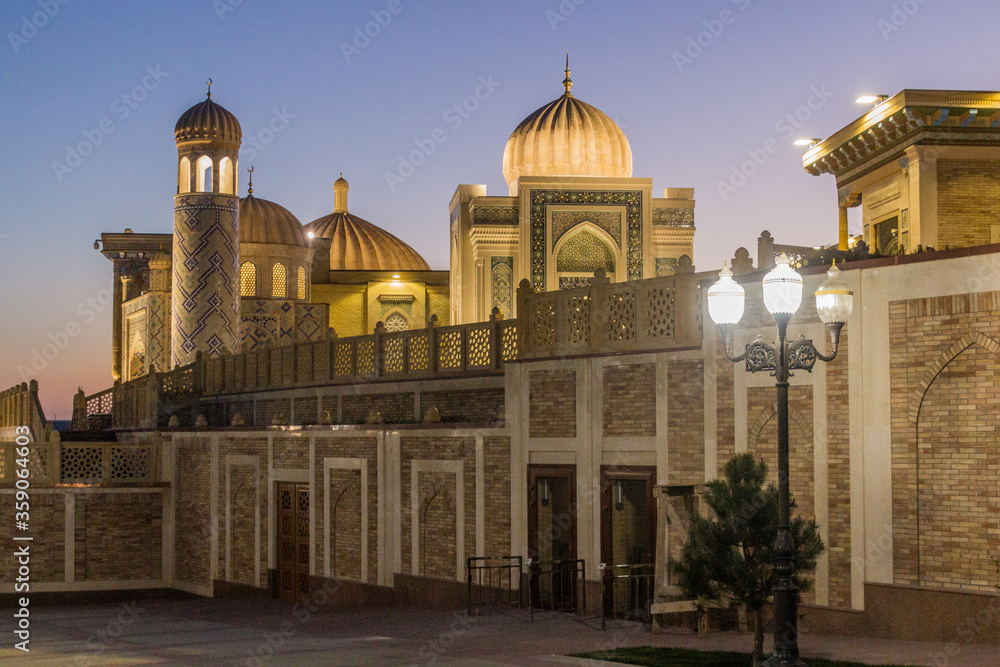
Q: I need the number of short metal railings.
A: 3